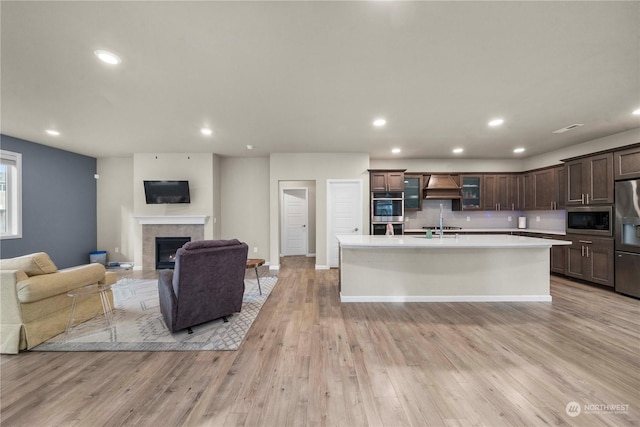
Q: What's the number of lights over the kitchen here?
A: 6